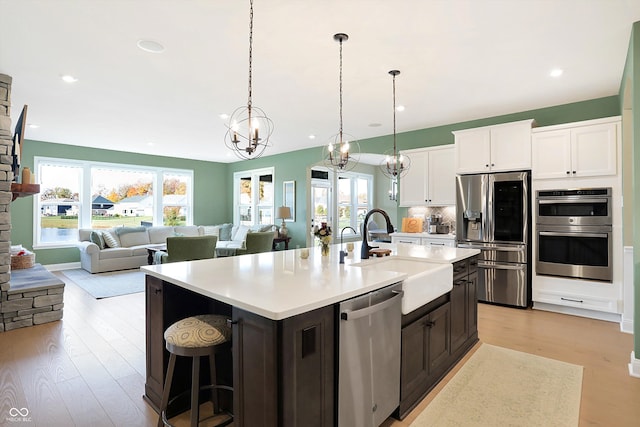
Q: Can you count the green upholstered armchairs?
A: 2